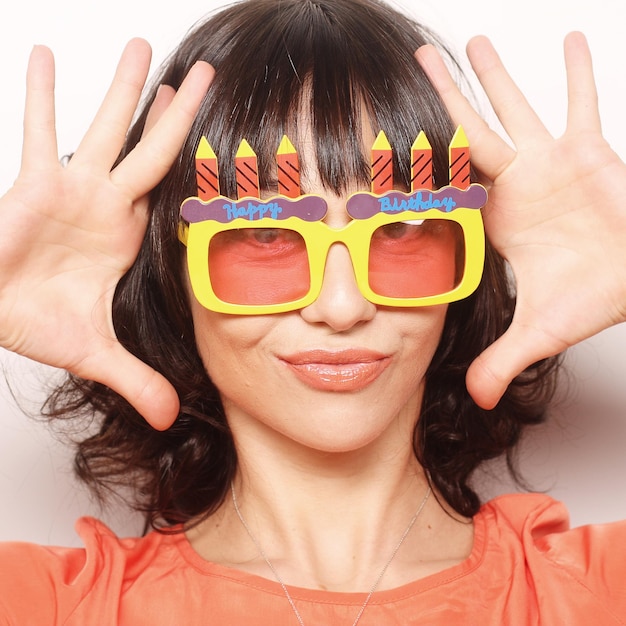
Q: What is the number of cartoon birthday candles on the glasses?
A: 6